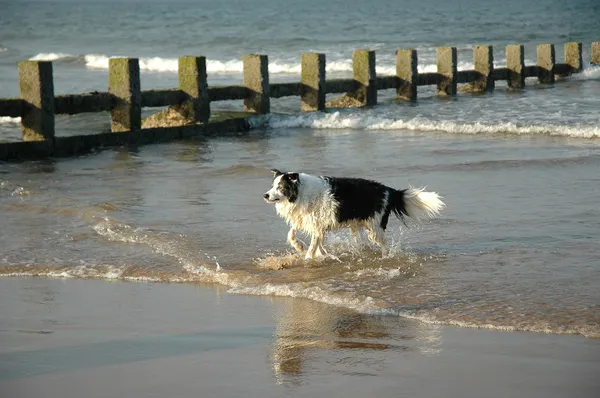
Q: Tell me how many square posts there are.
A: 13